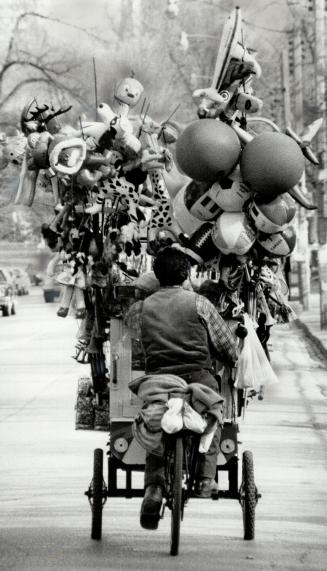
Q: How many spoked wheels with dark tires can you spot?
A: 3